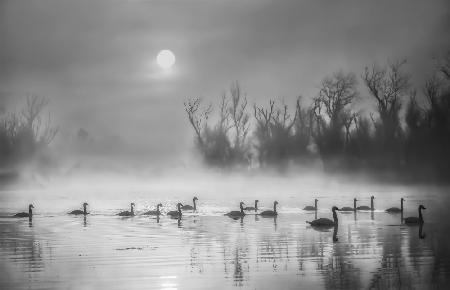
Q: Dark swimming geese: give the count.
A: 15